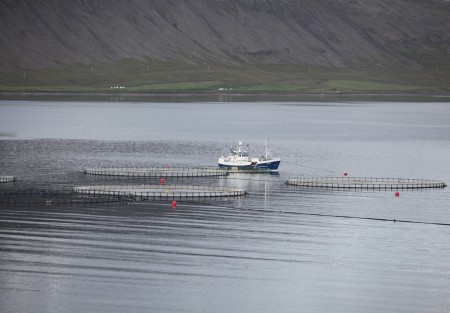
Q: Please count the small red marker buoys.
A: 4